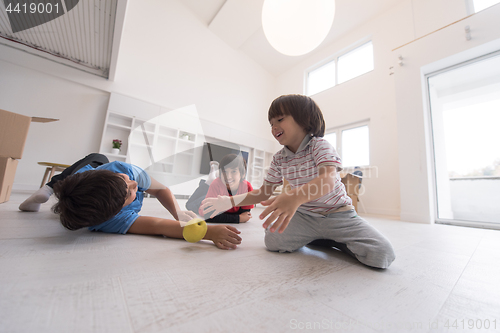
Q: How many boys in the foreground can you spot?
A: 2